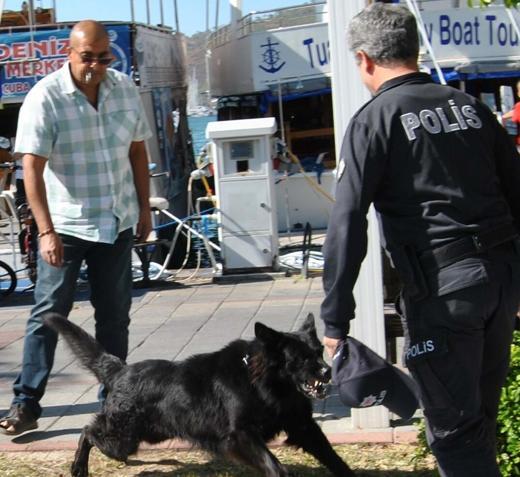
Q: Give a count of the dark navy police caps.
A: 1